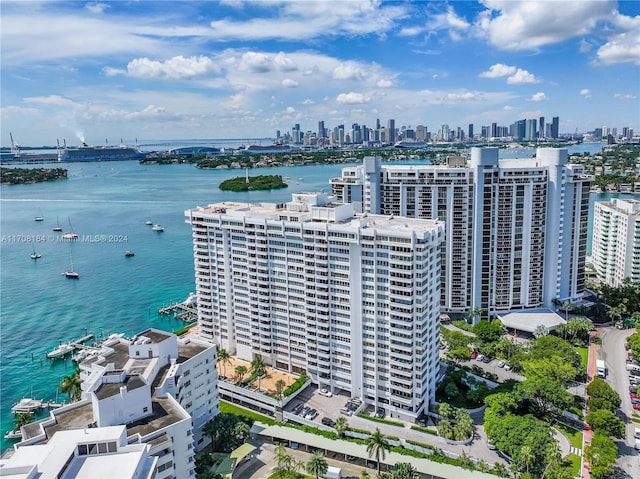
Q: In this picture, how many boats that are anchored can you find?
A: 8